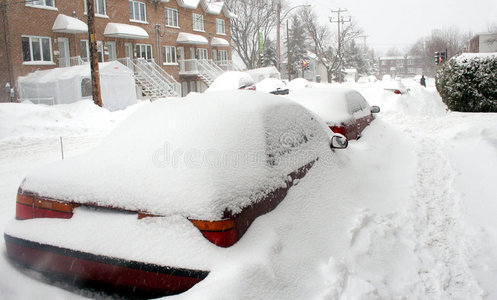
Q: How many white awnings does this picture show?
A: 4